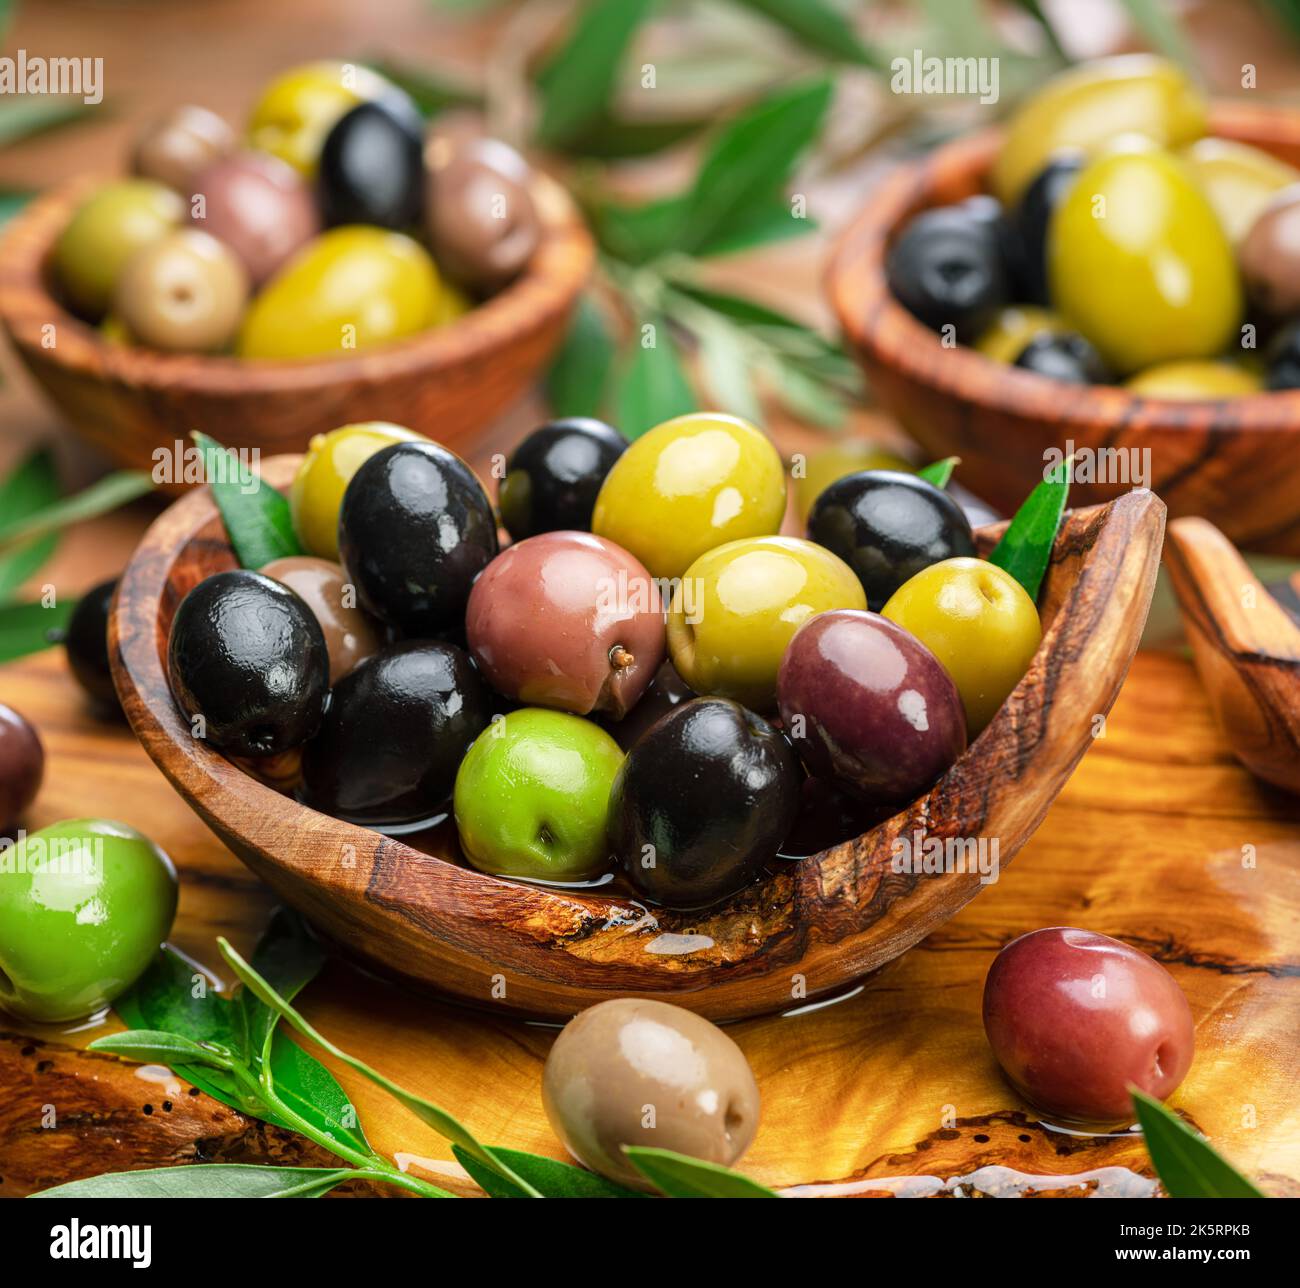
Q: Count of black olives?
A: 12